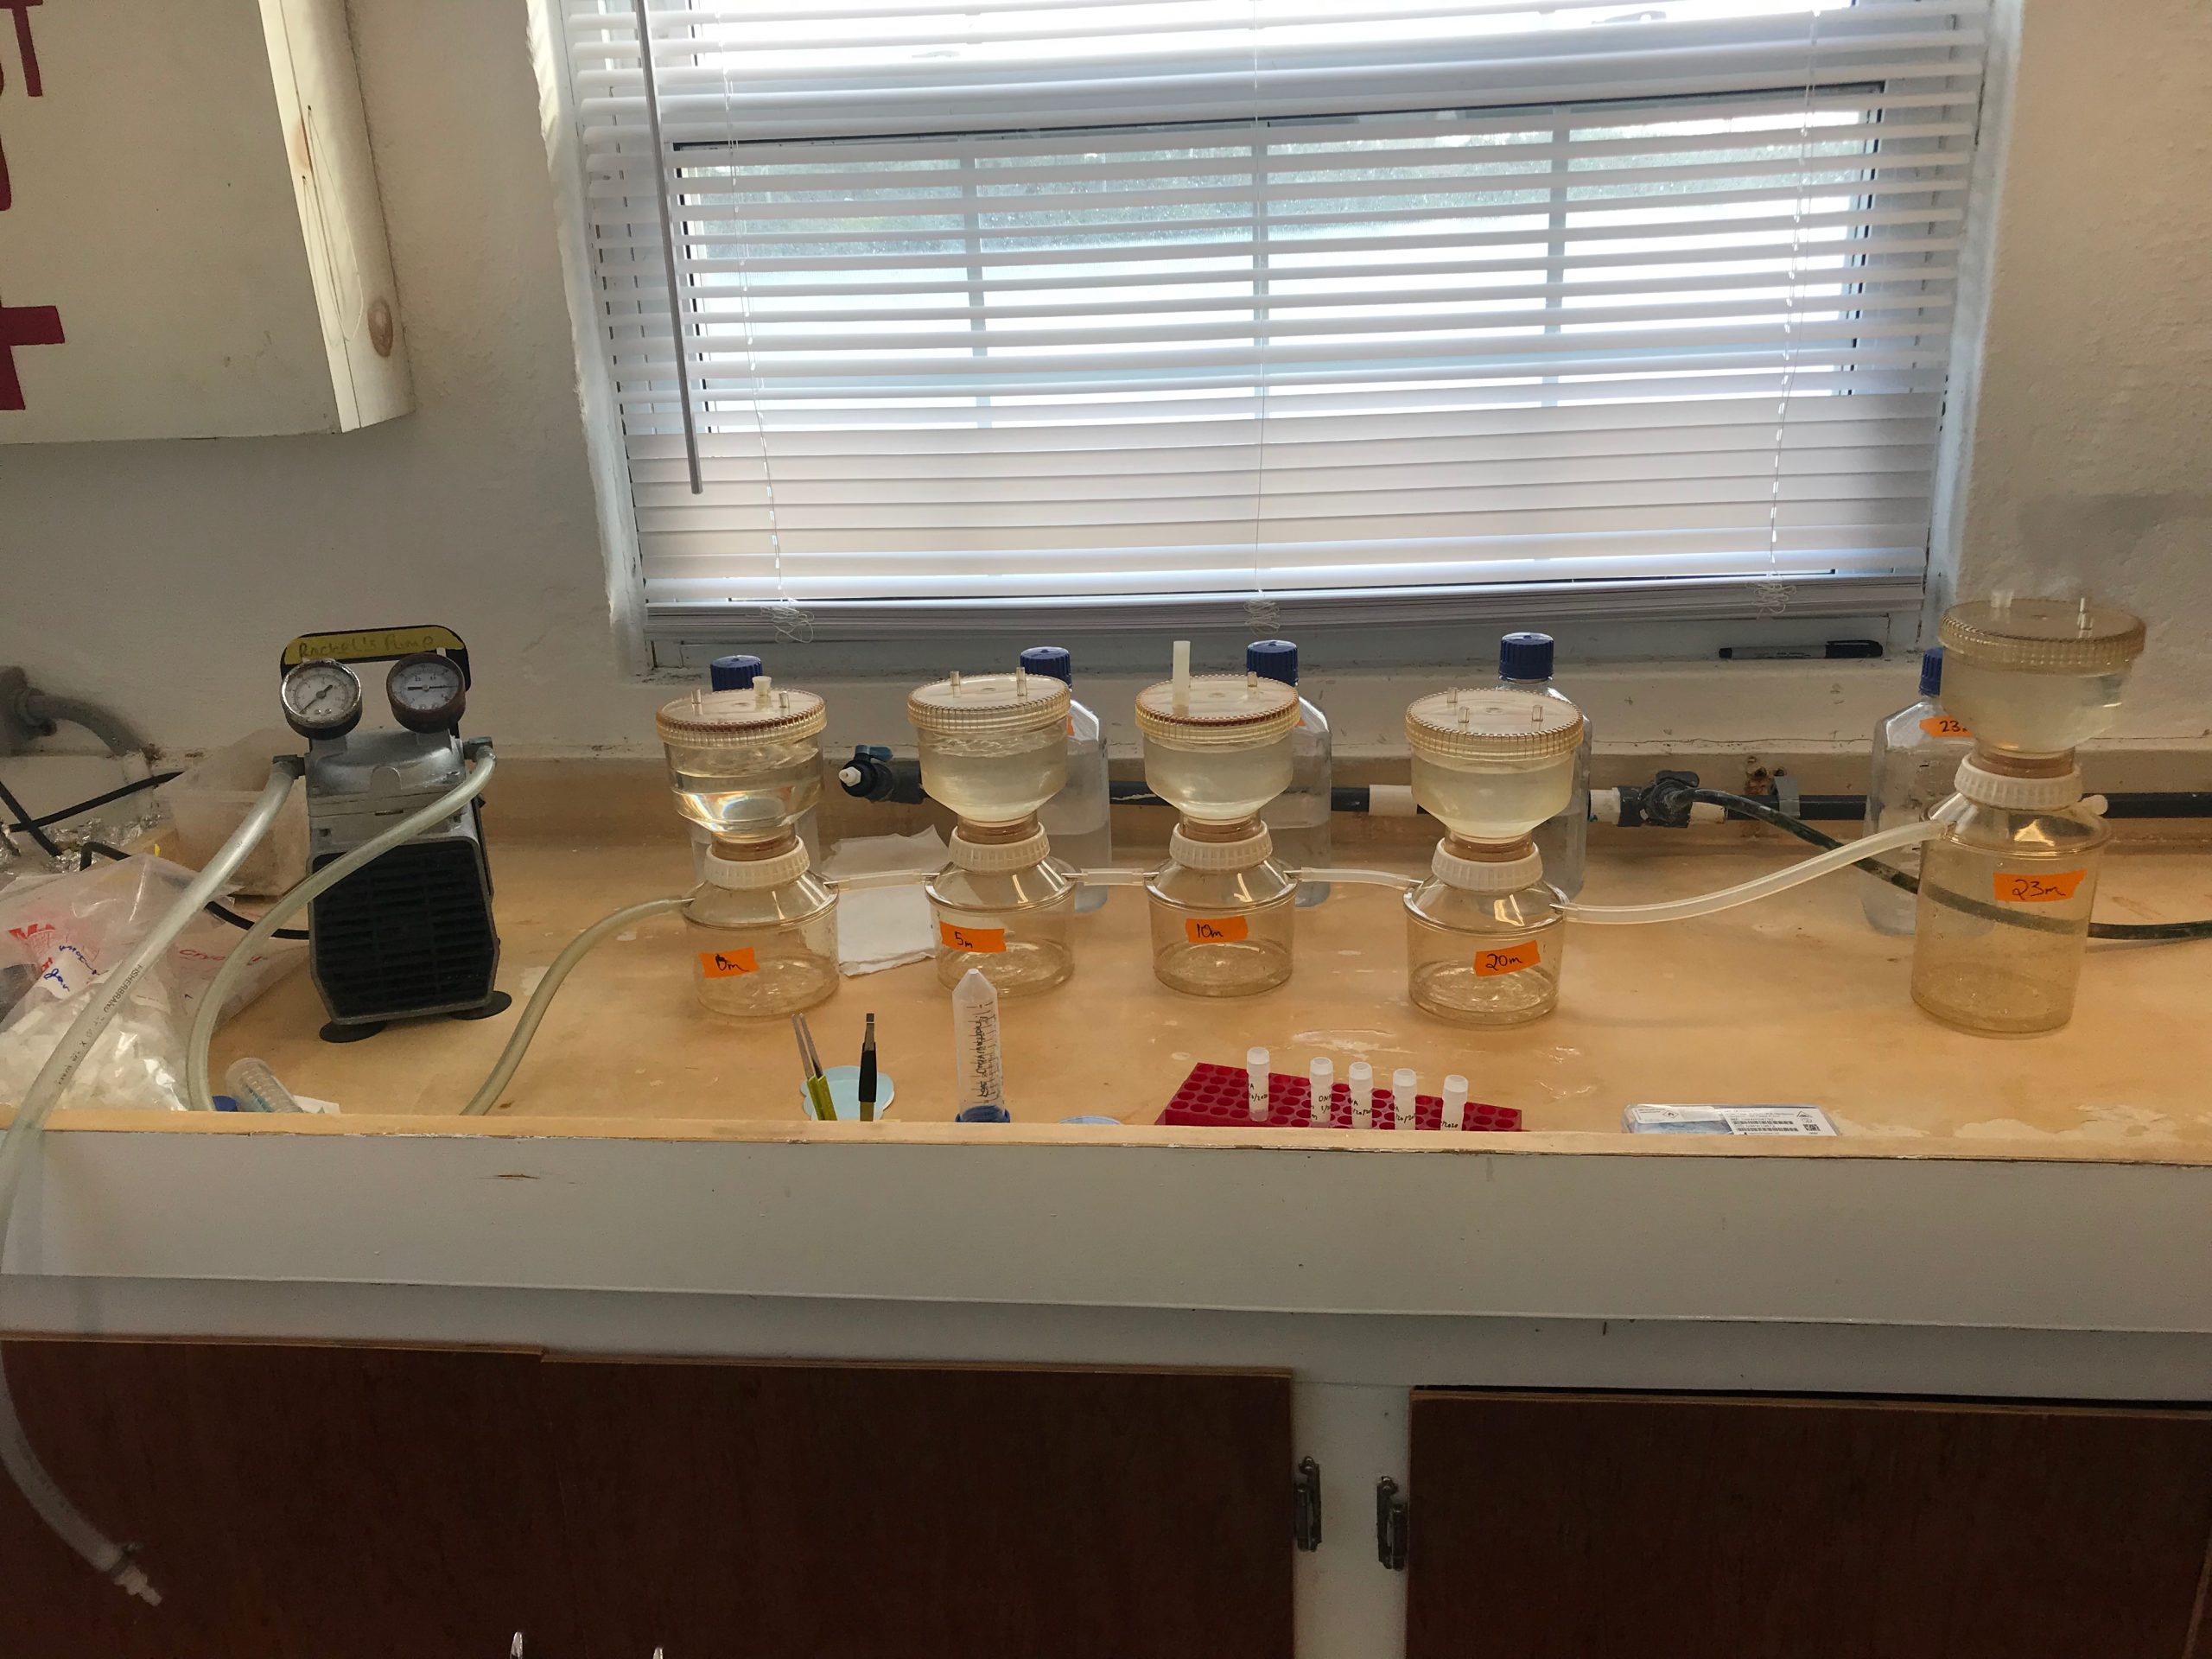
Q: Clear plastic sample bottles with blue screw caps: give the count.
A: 5